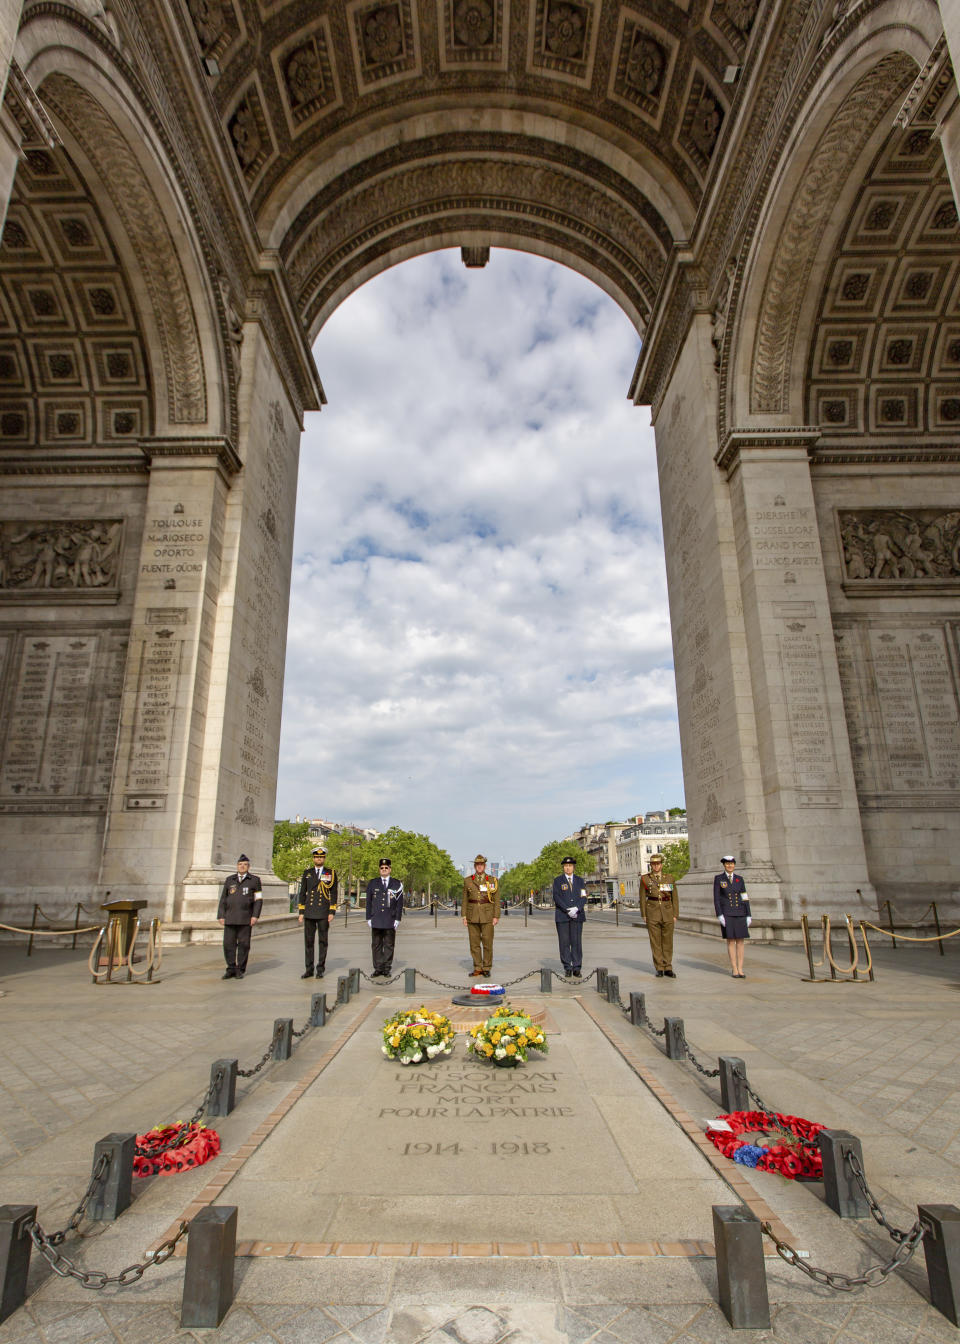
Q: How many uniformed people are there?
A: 7